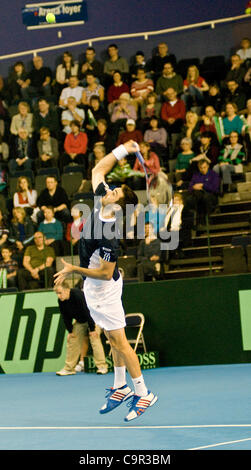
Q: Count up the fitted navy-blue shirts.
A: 1